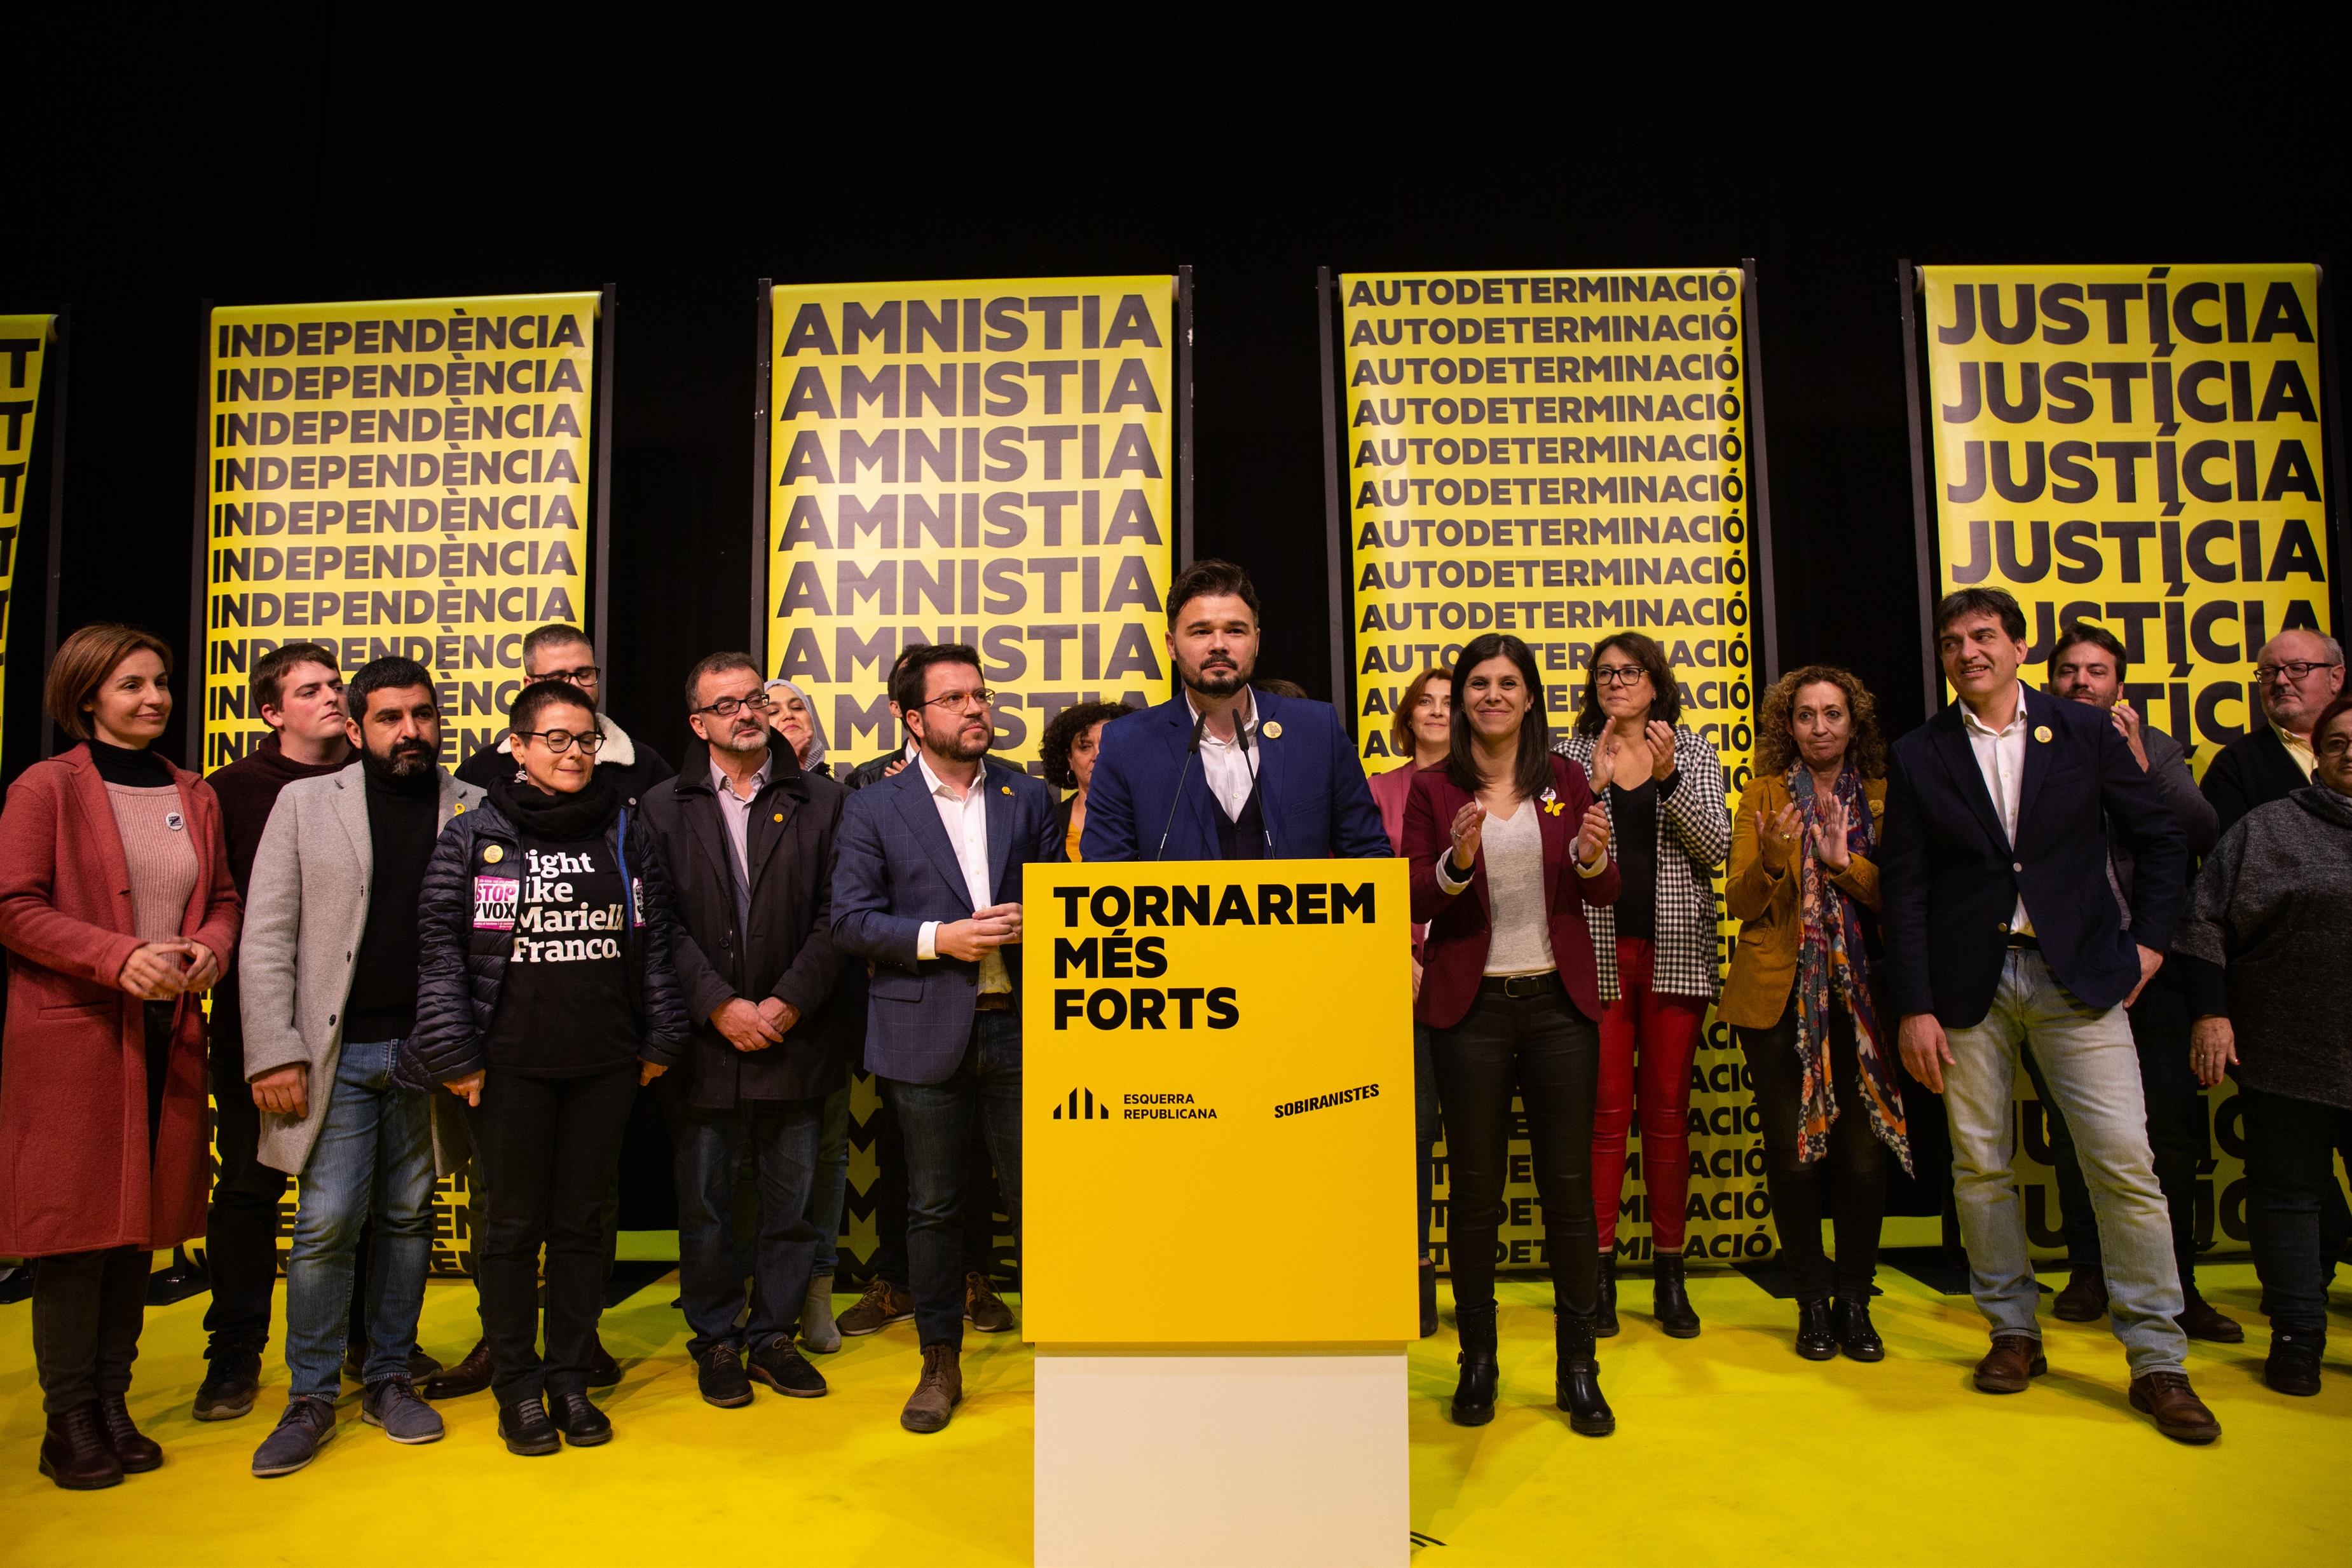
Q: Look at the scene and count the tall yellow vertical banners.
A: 5